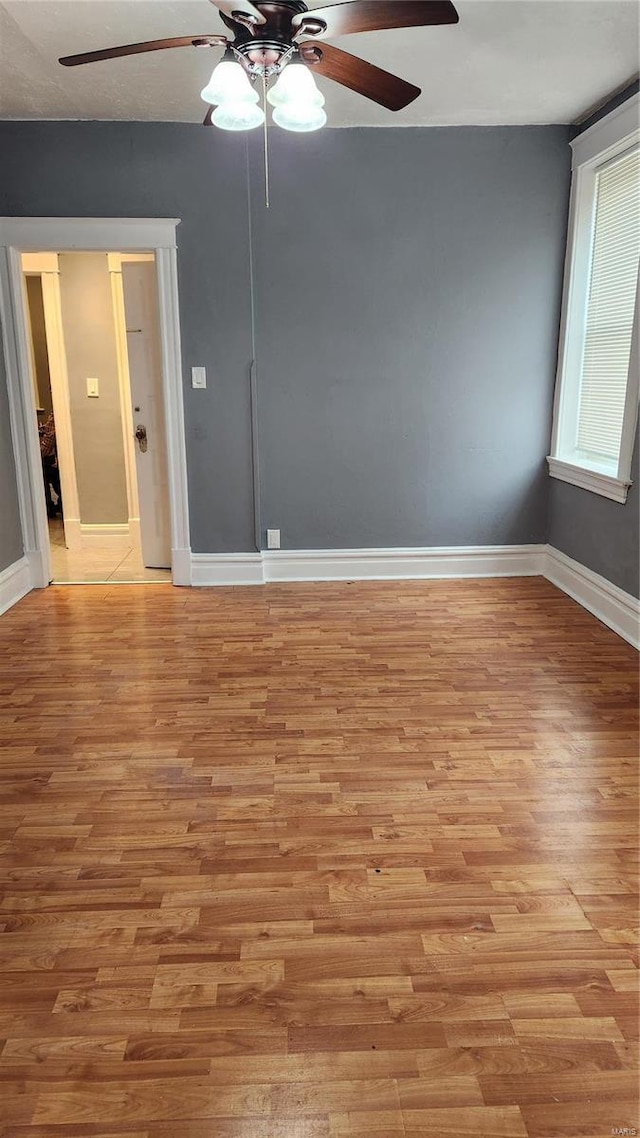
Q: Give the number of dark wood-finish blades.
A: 5